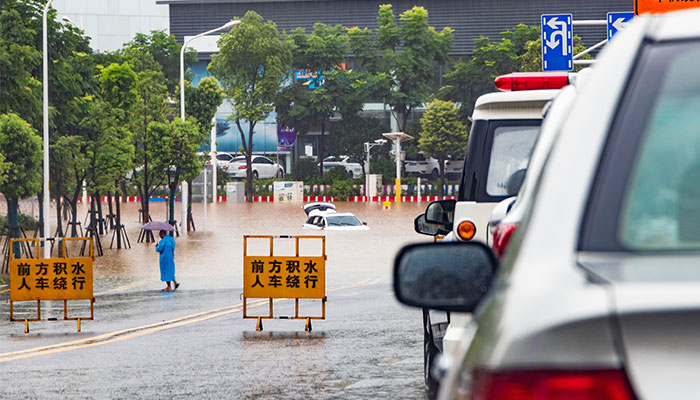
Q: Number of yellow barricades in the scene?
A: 2